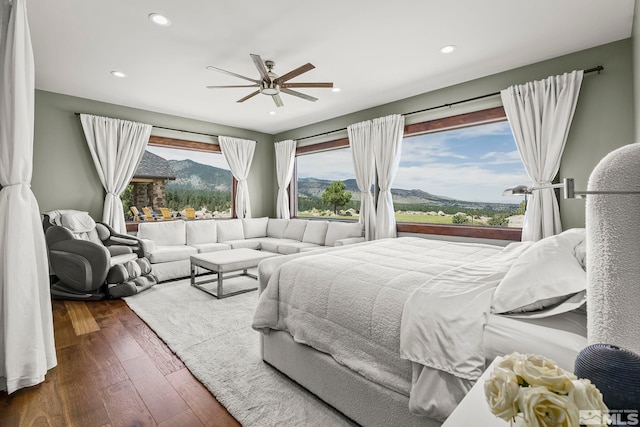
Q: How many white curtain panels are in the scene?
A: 7